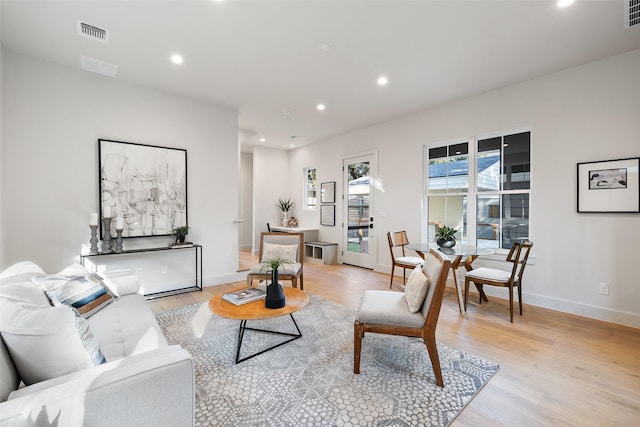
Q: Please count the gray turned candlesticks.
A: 3